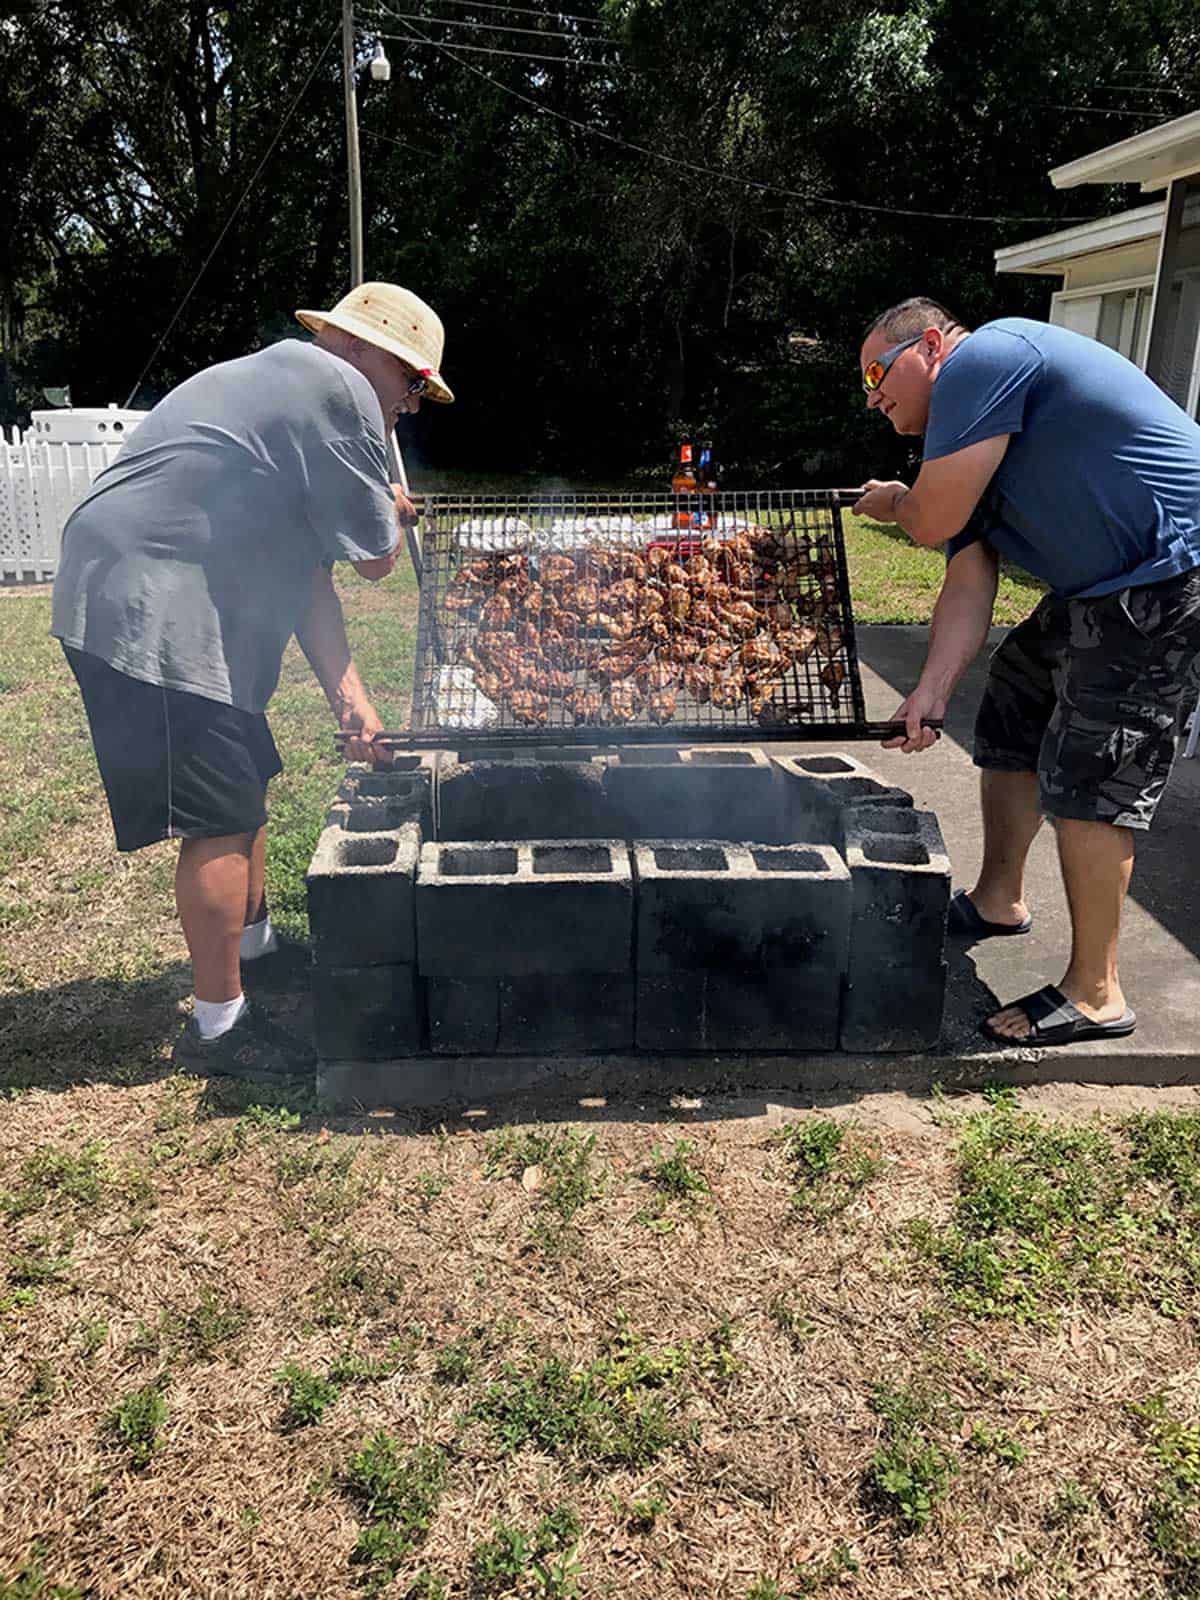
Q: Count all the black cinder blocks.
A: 12